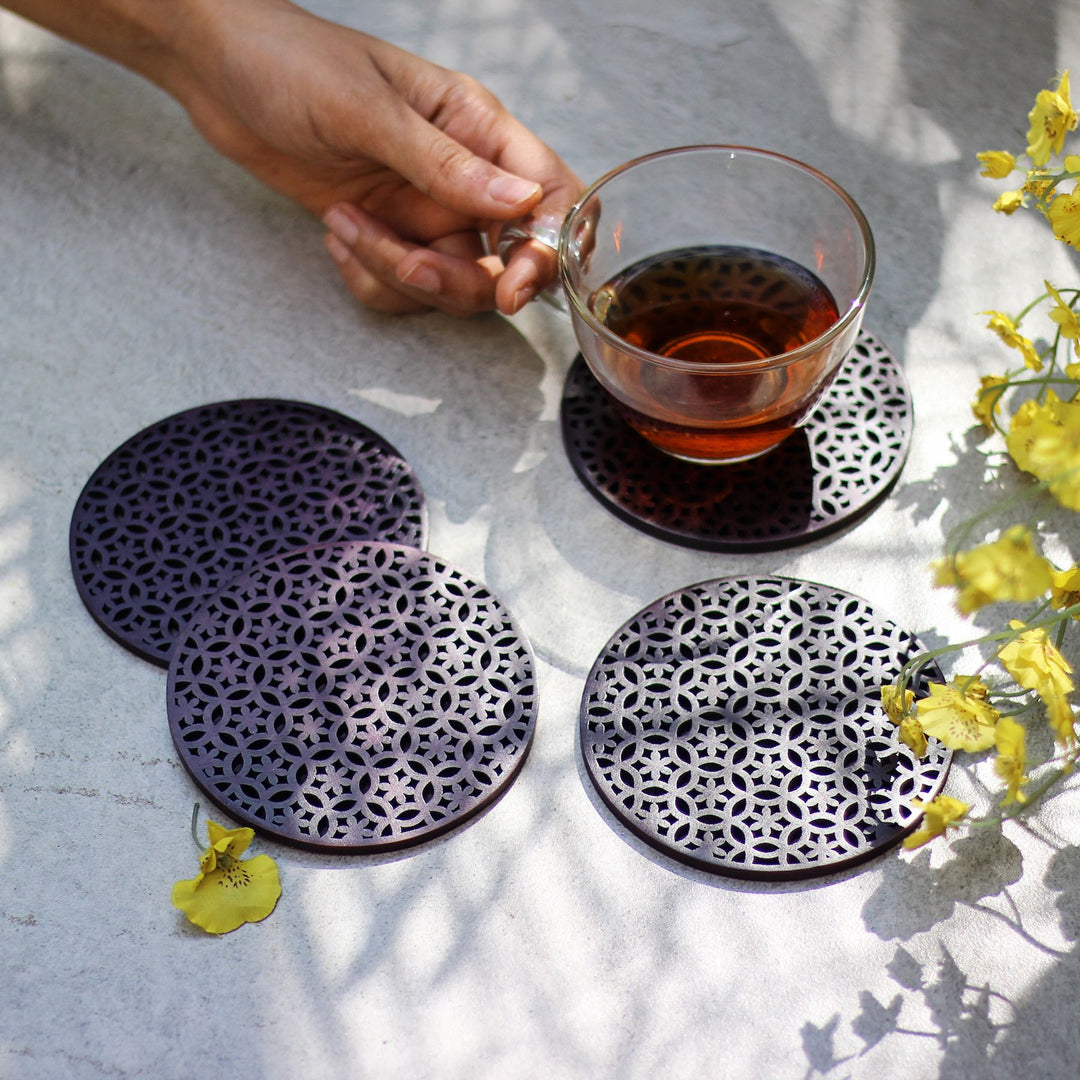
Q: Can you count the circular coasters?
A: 4